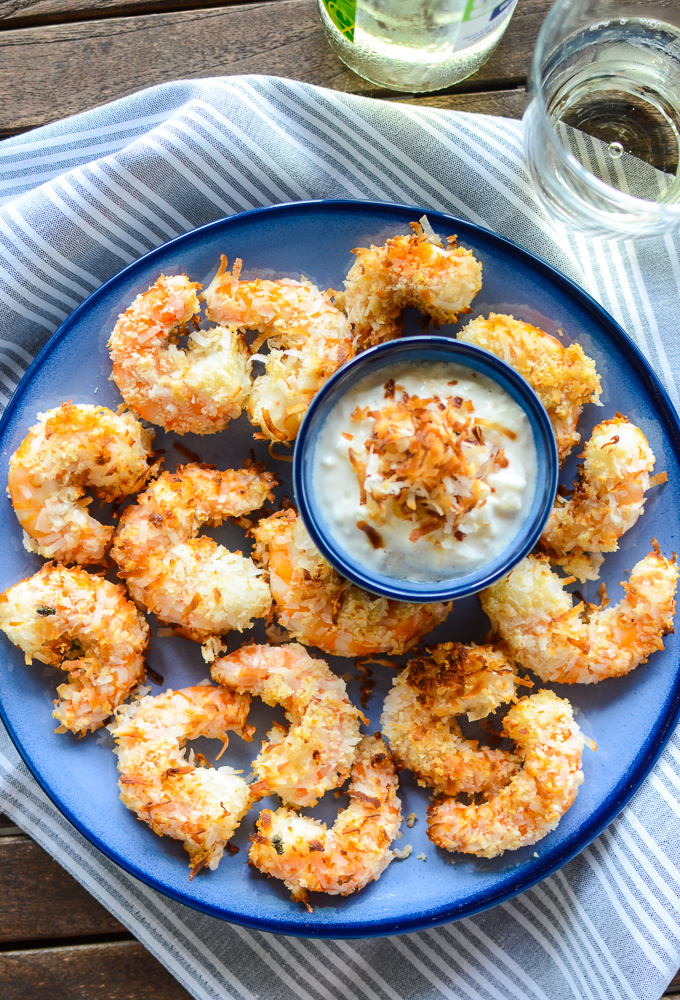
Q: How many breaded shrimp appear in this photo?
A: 15